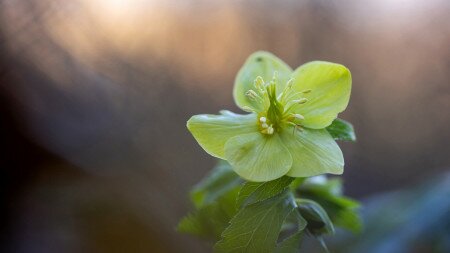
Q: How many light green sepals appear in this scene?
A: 5